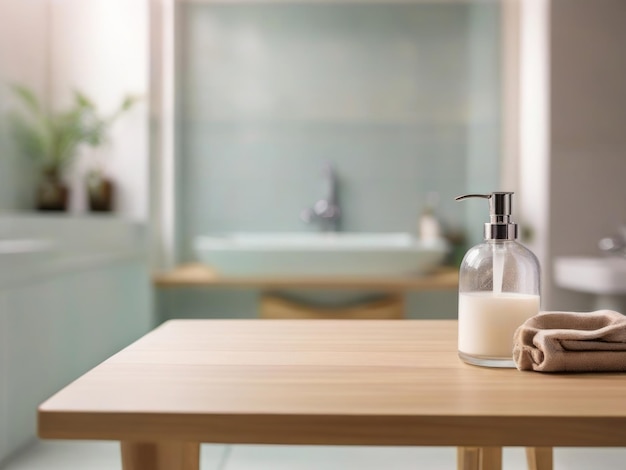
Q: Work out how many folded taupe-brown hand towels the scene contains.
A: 1